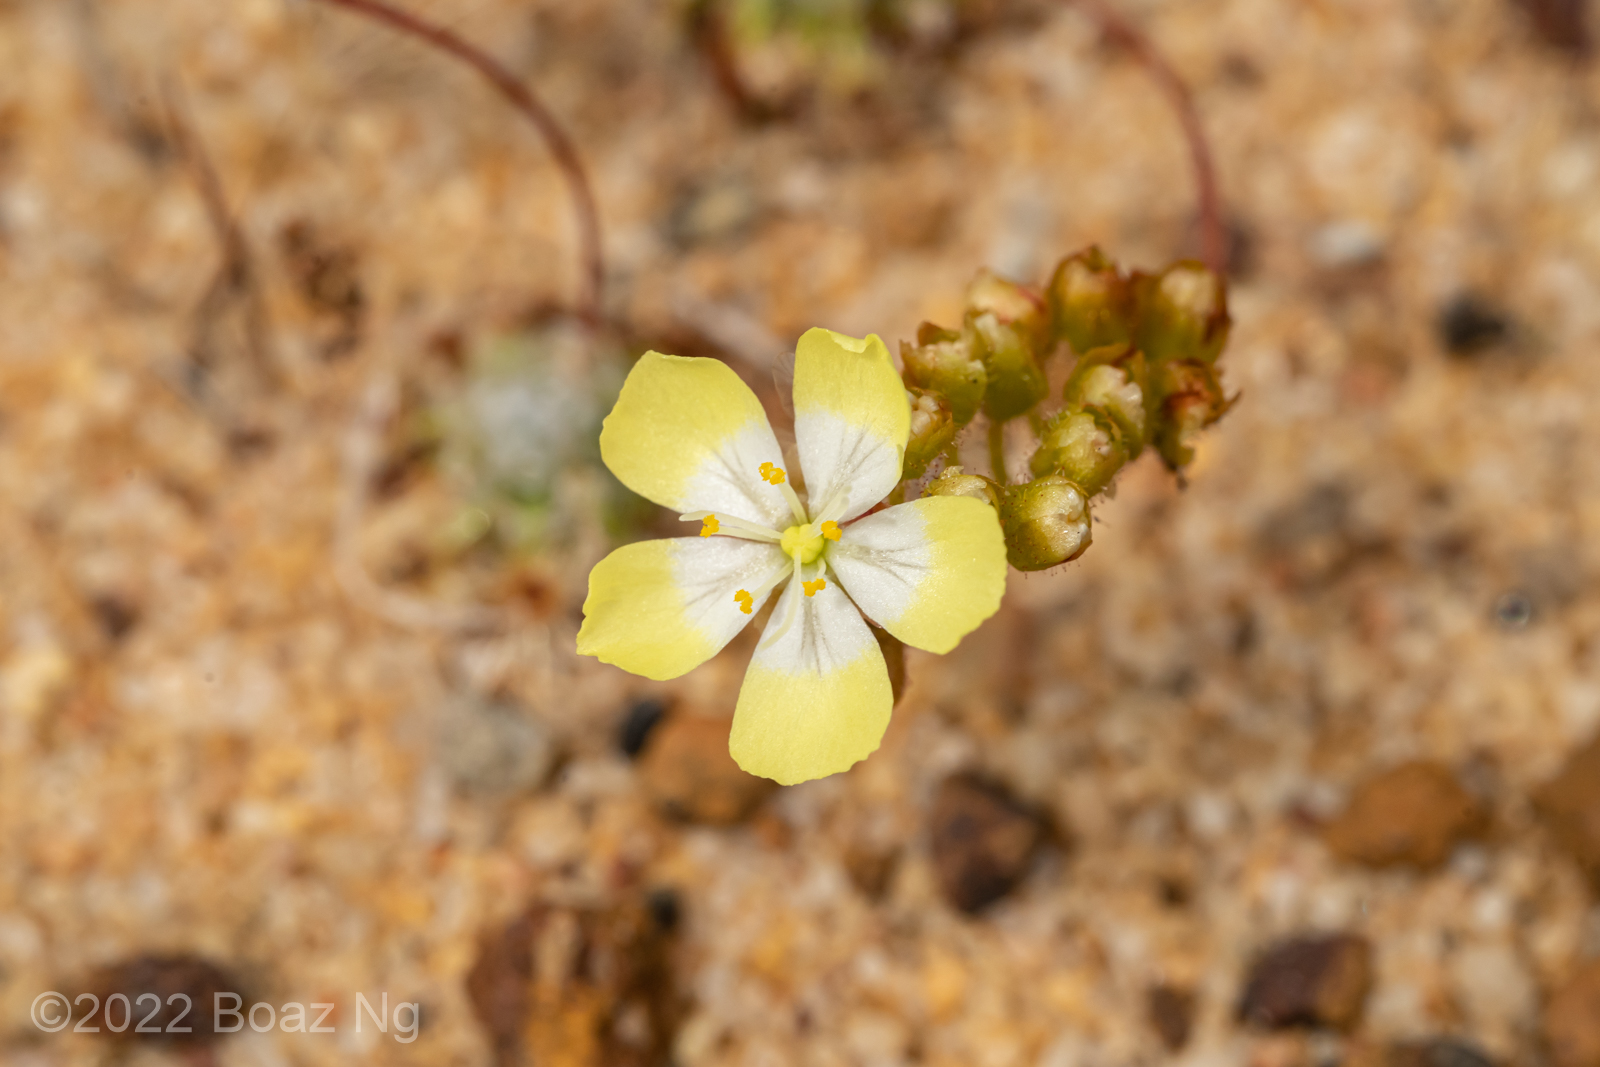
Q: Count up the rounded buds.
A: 11